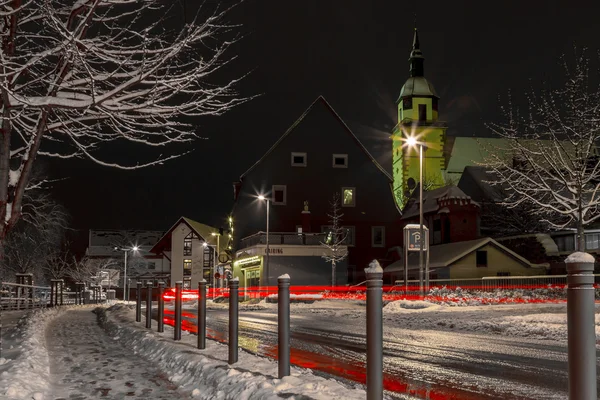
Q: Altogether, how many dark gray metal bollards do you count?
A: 9